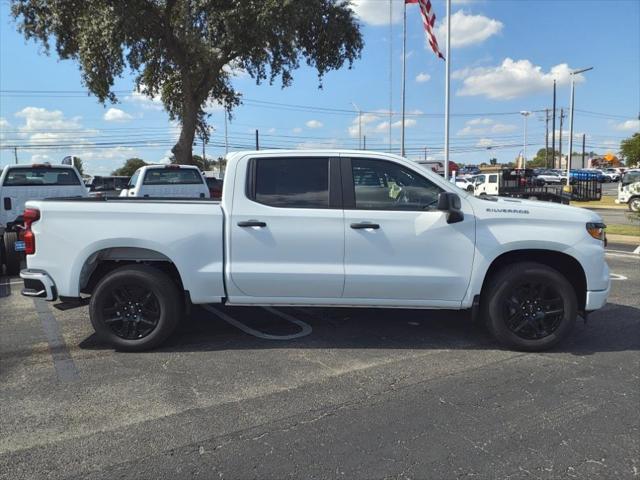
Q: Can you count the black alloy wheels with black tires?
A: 2